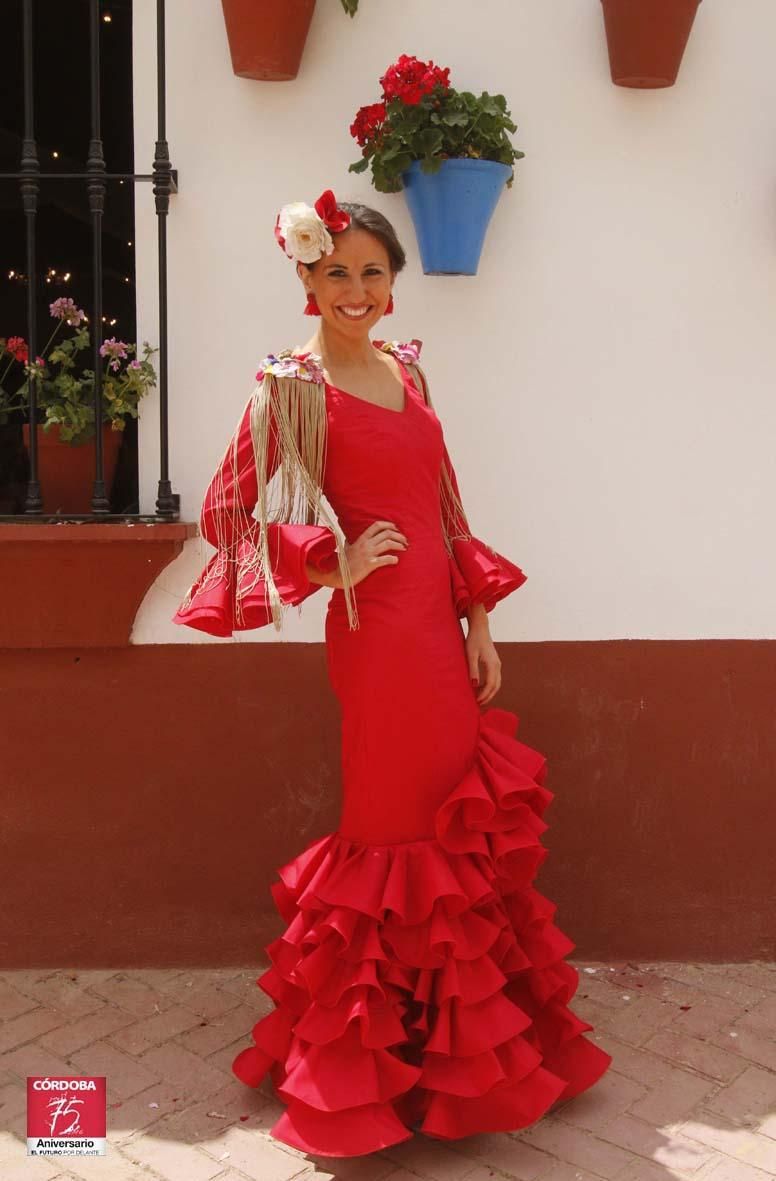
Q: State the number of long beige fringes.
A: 2